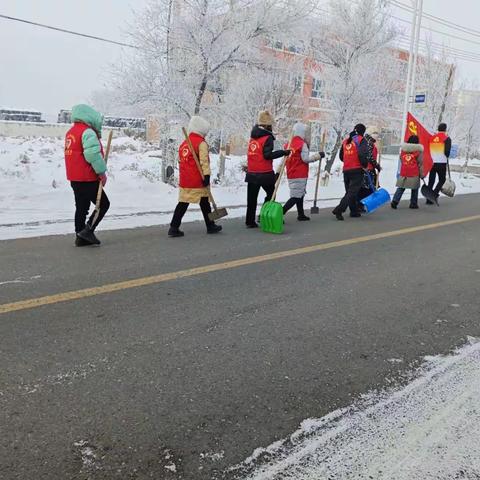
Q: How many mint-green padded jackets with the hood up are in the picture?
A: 1